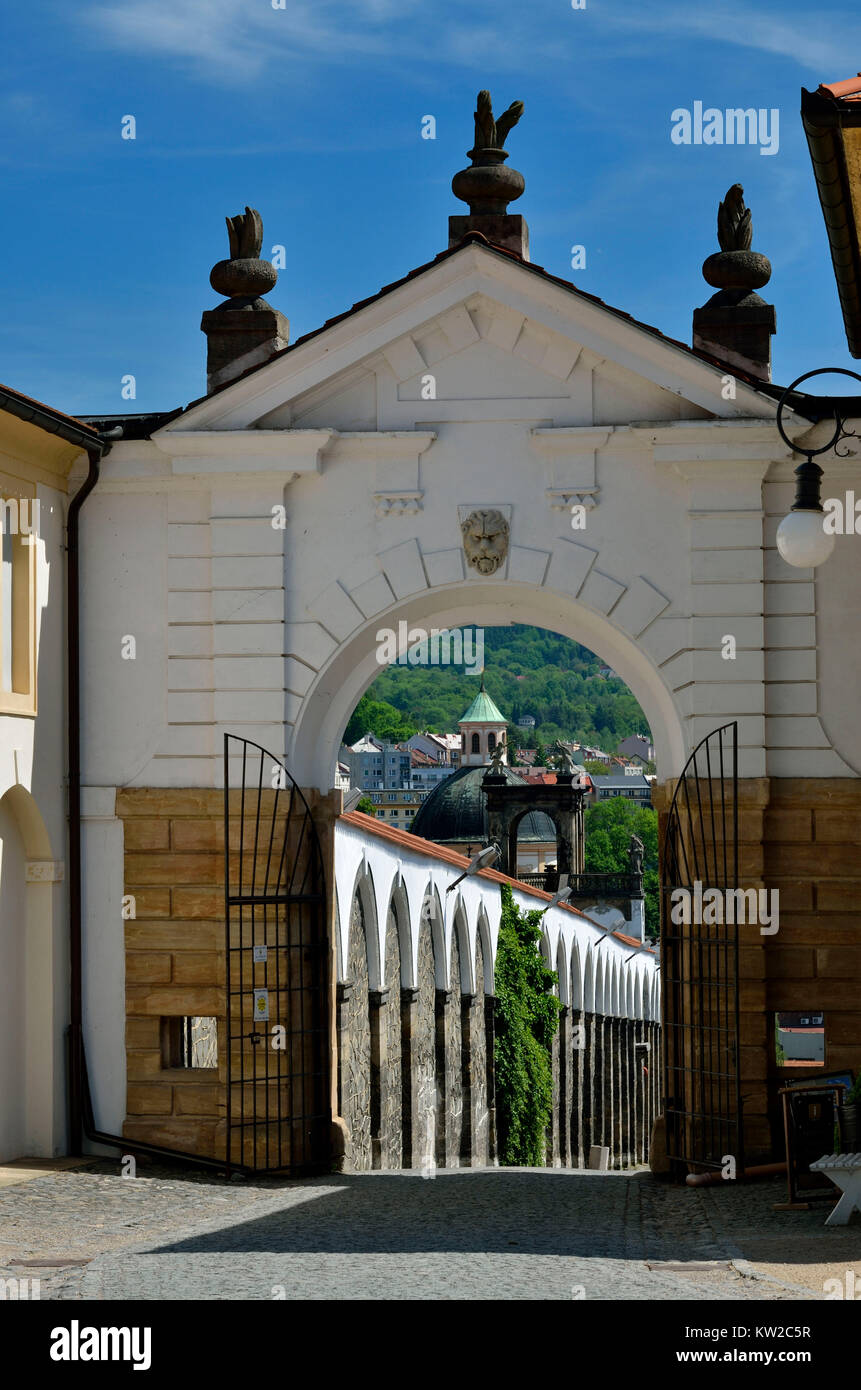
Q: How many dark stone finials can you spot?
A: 3